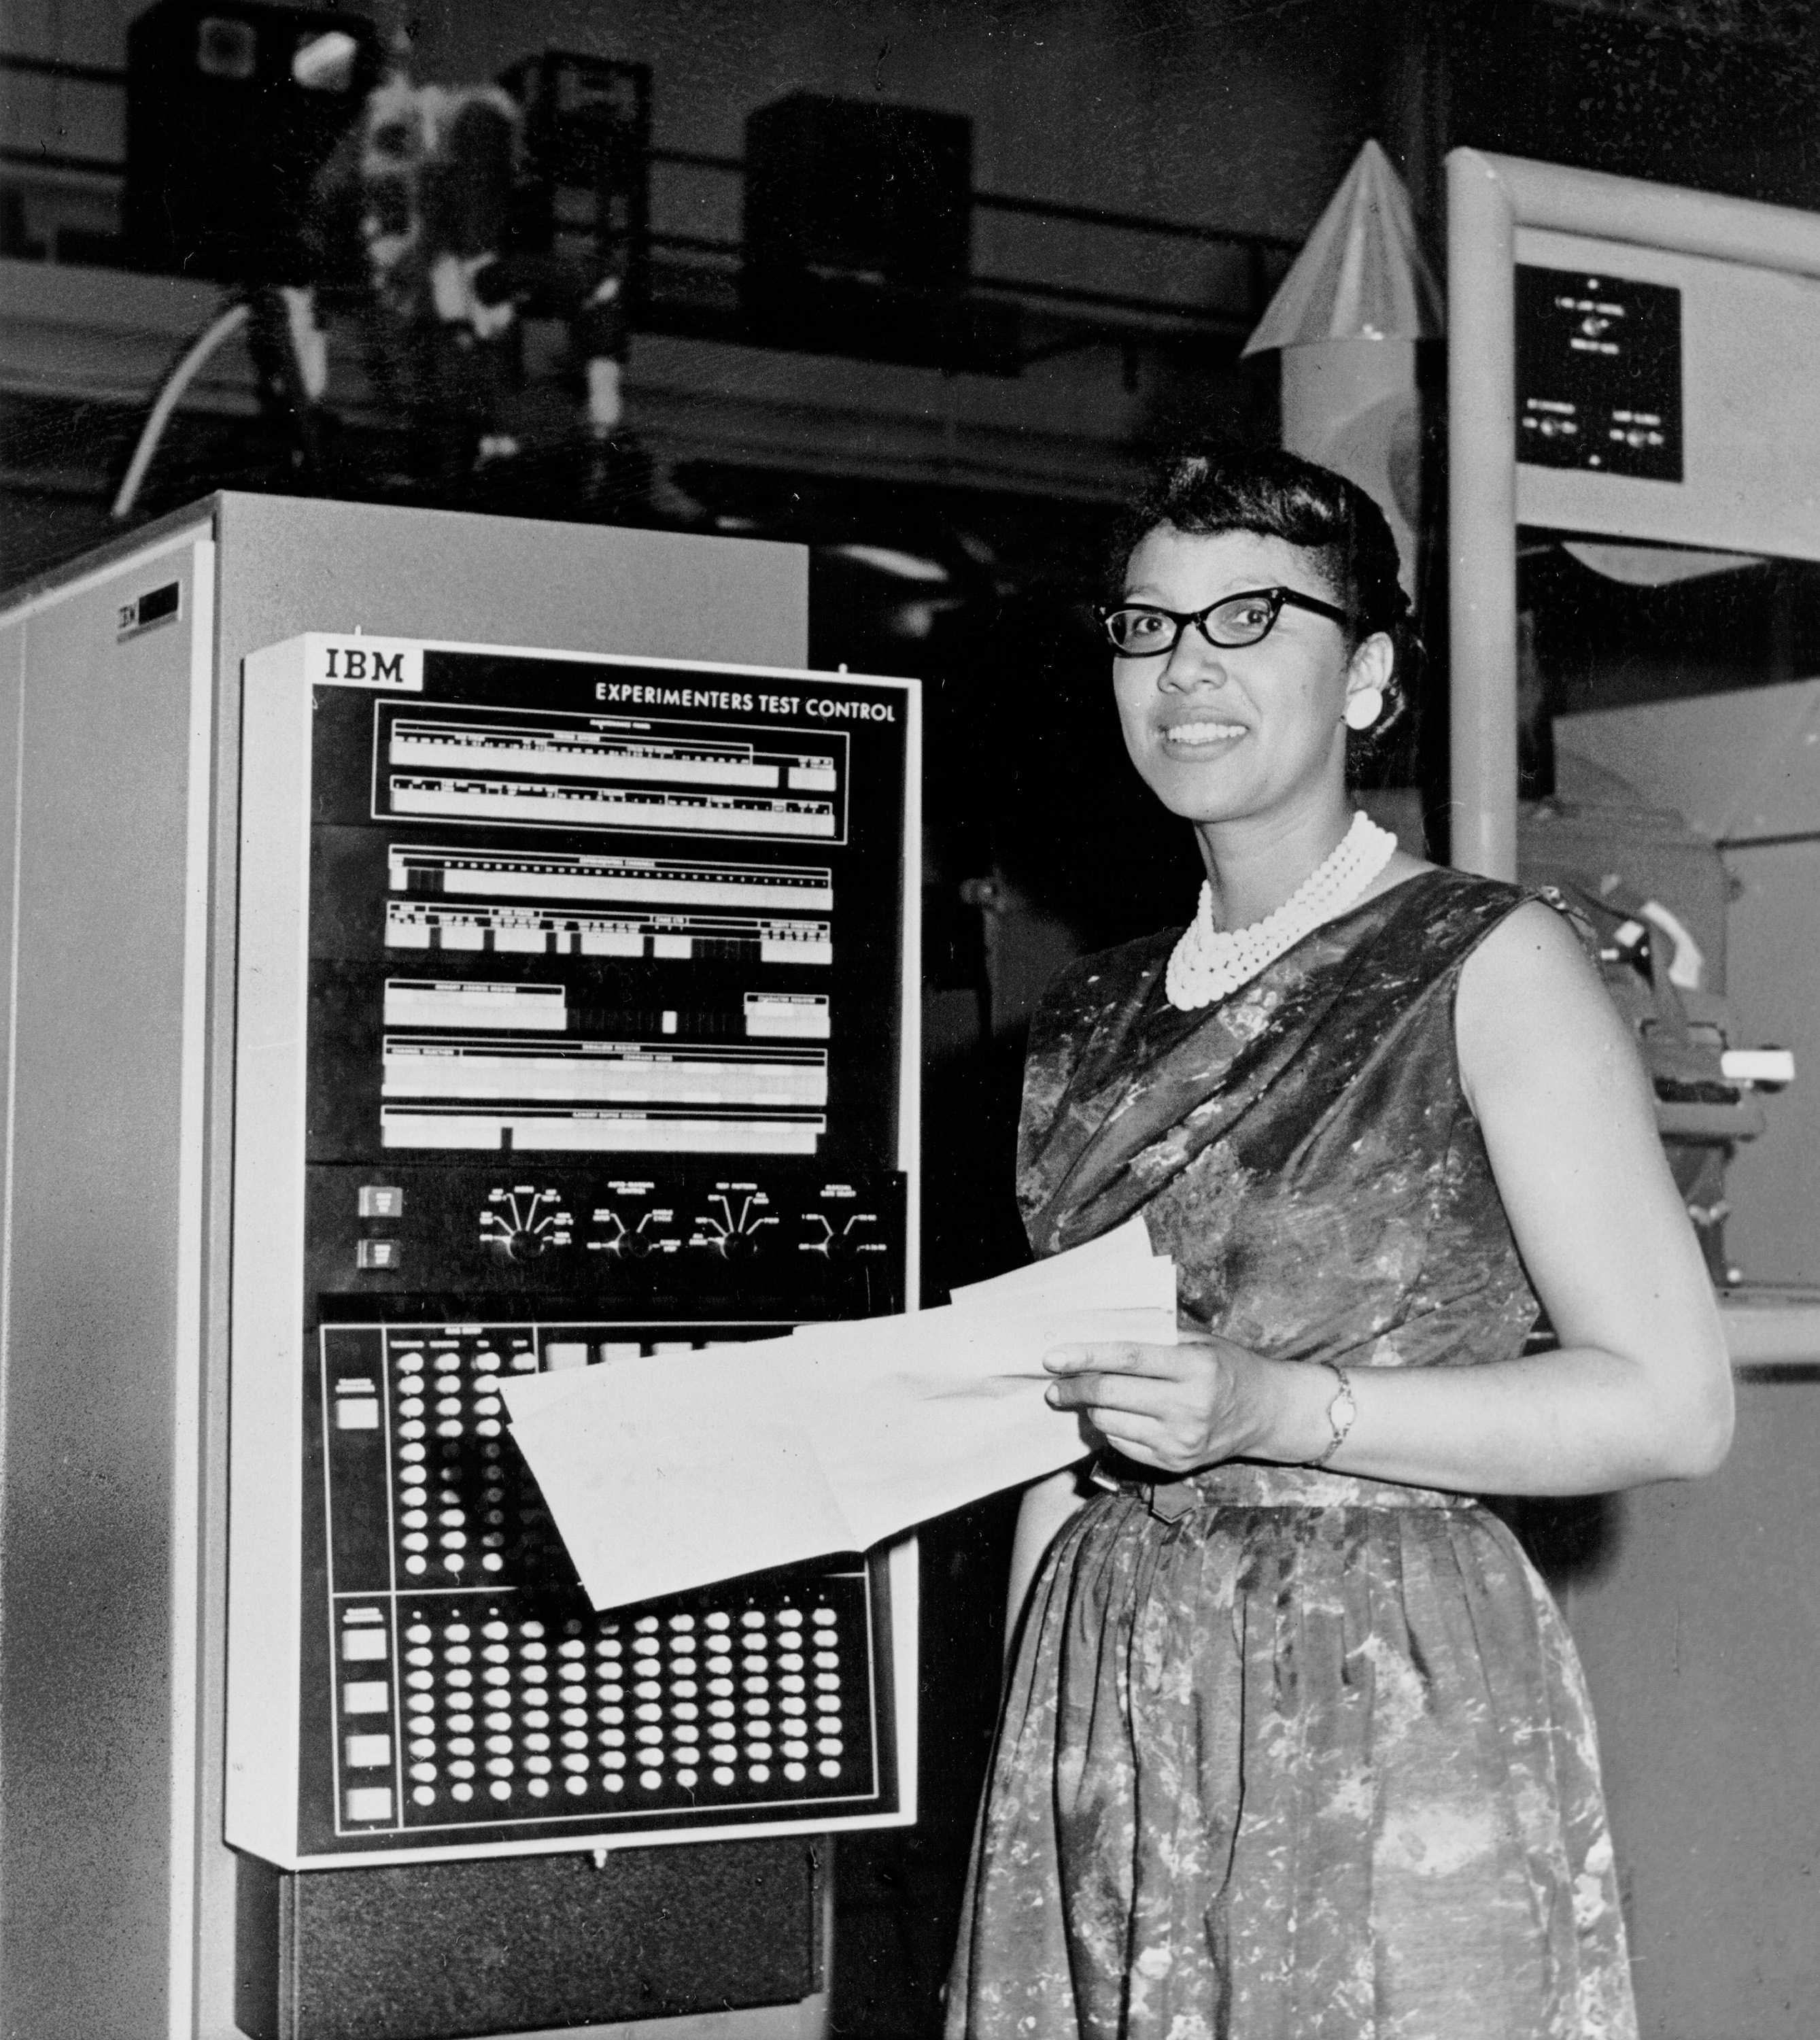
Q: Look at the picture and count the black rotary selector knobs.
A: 4